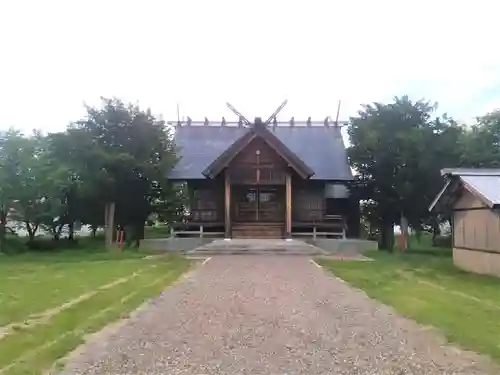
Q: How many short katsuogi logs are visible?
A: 8